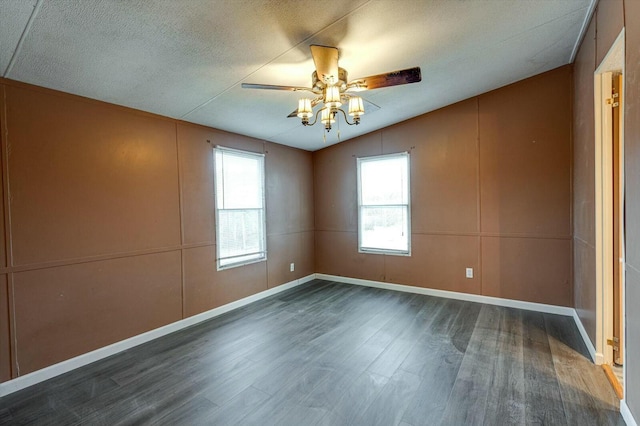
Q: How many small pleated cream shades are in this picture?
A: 4